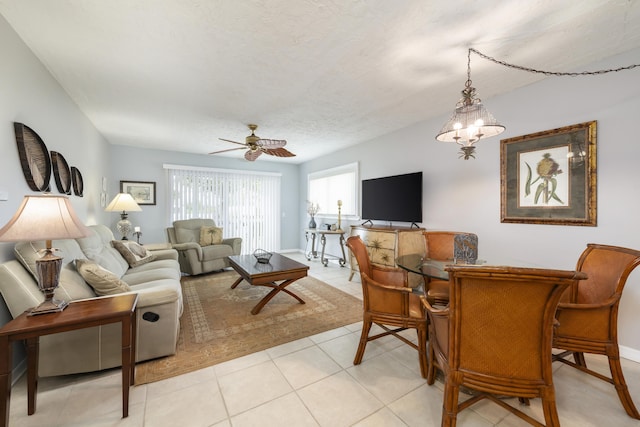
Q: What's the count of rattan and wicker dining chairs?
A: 4